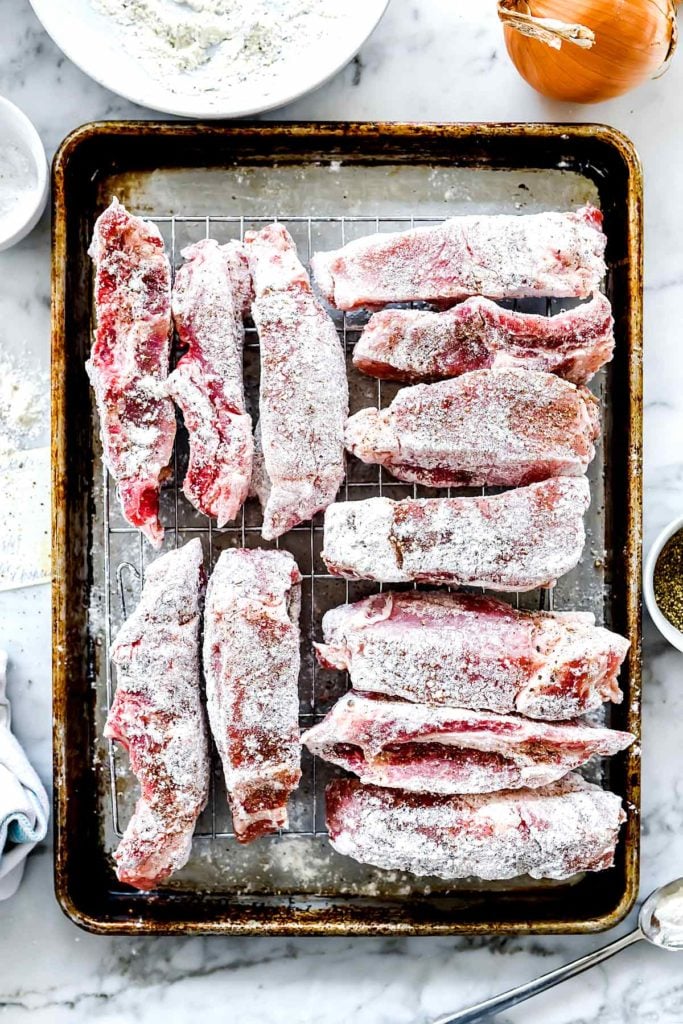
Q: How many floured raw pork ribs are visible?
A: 12